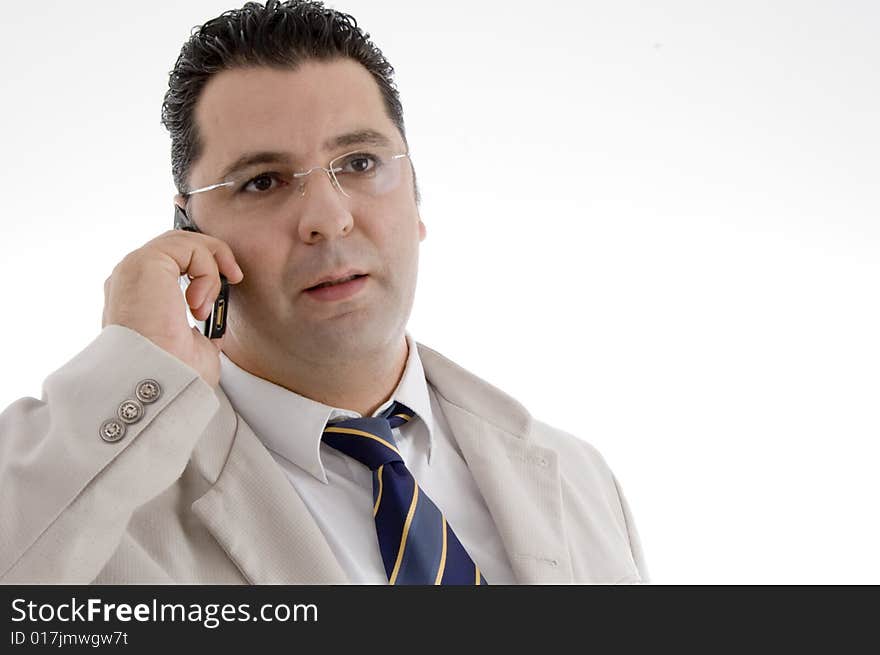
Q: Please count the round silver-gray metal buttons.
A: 3